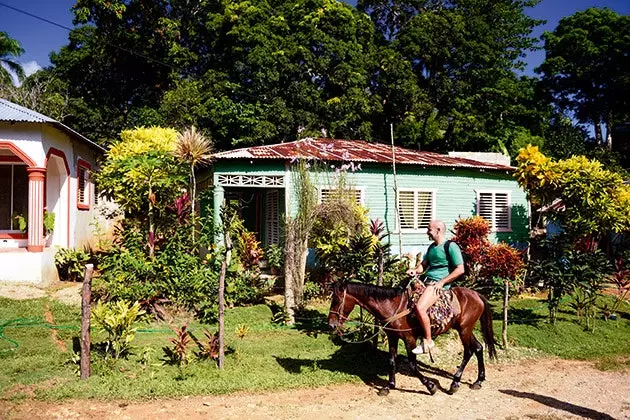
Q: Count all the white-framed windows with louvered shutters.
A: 3